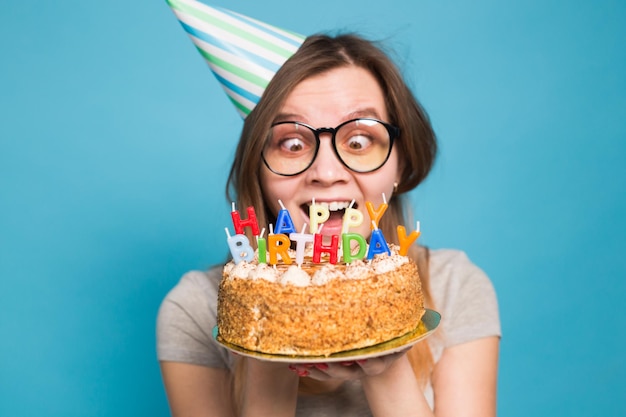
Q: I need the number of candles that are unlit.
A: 13